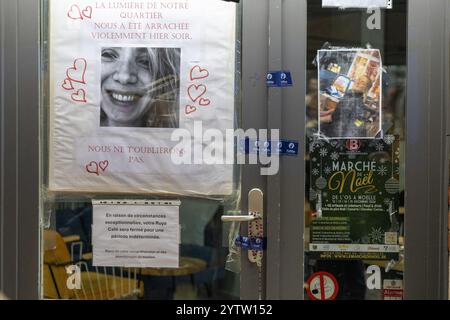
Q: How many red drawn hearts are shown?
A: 11